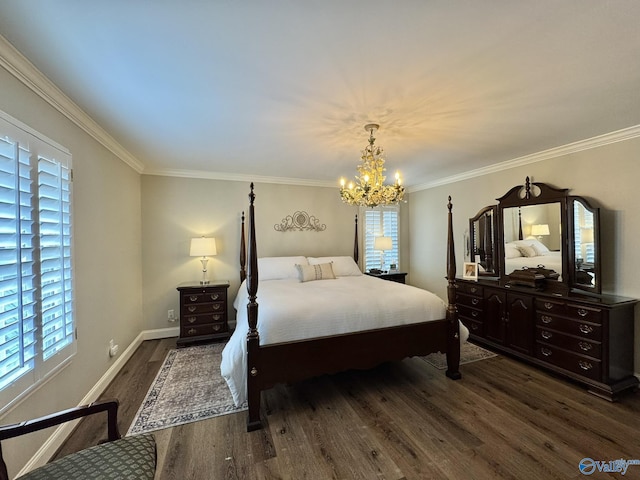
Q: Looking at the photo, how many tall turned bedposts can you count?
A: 4